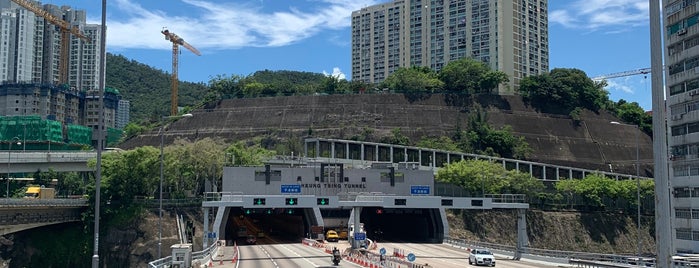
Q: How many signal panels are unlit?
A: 3